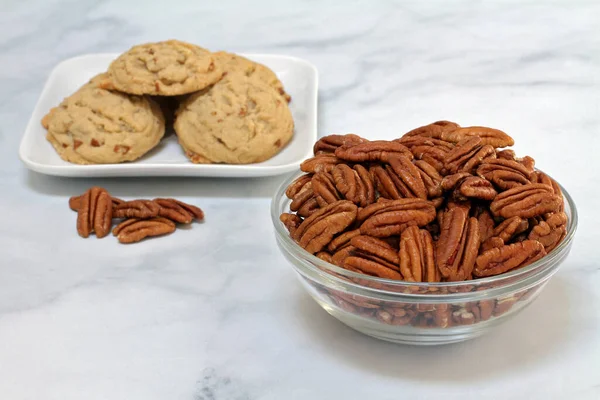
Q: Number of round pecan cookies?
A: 5